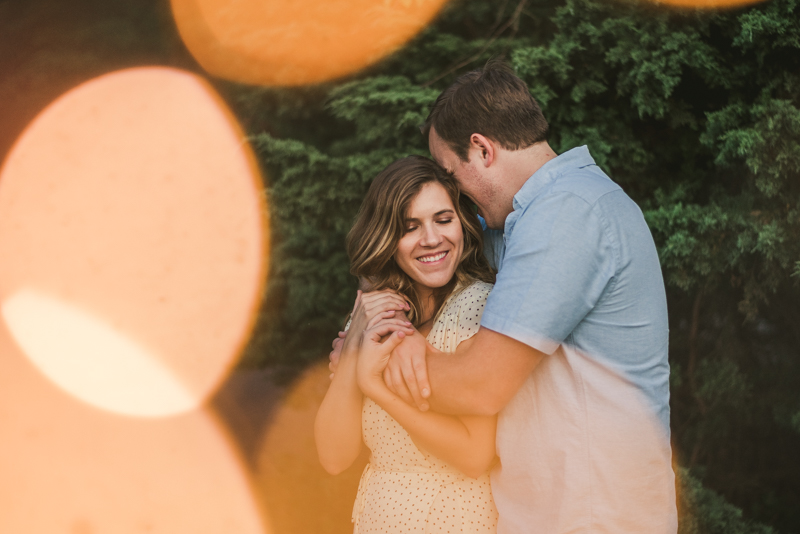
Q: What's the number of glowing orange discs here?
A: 5